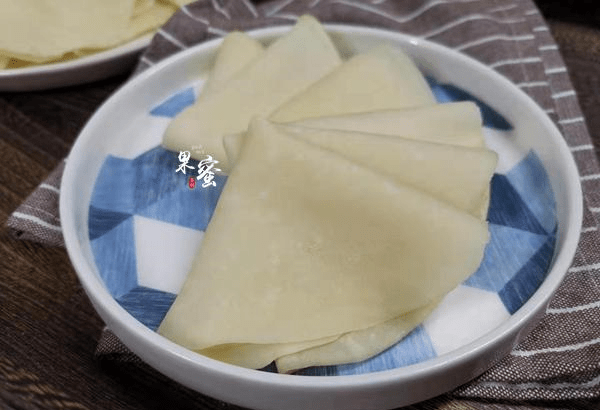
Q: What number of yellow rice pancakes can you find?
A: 6